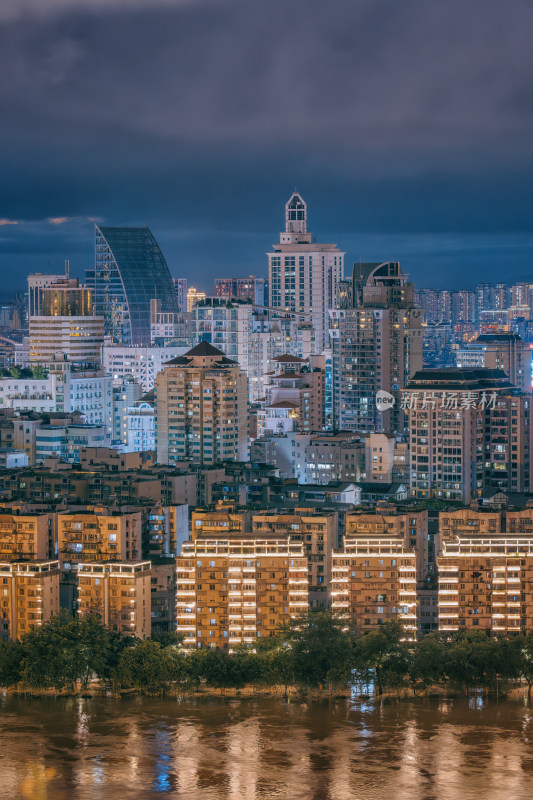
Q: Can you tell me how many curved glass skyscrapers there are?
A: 1